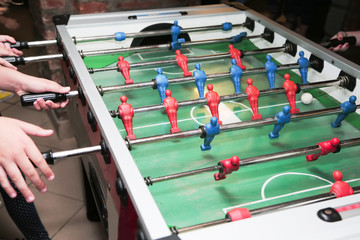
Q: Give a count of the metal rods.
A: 8